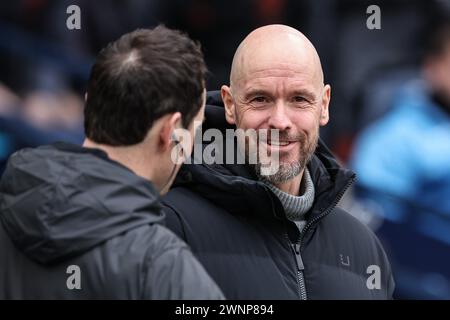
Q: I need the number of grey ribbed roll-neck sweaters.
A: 1